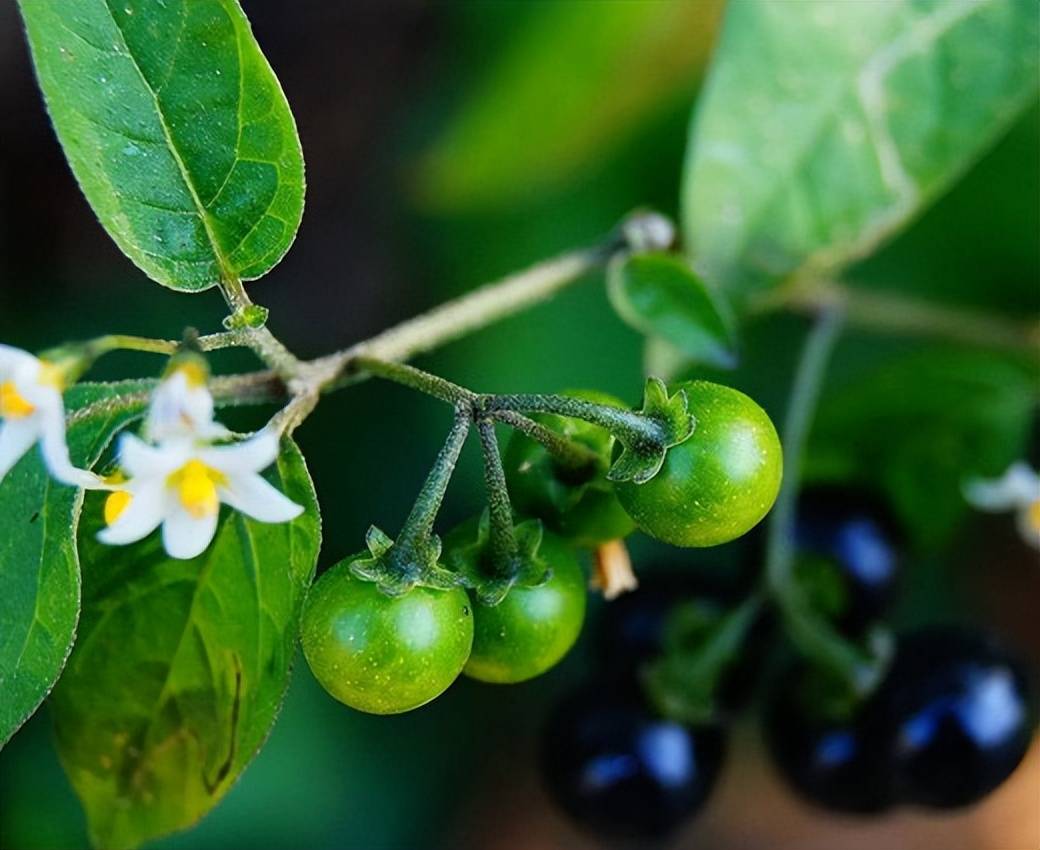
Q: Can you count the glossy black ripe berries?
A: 5